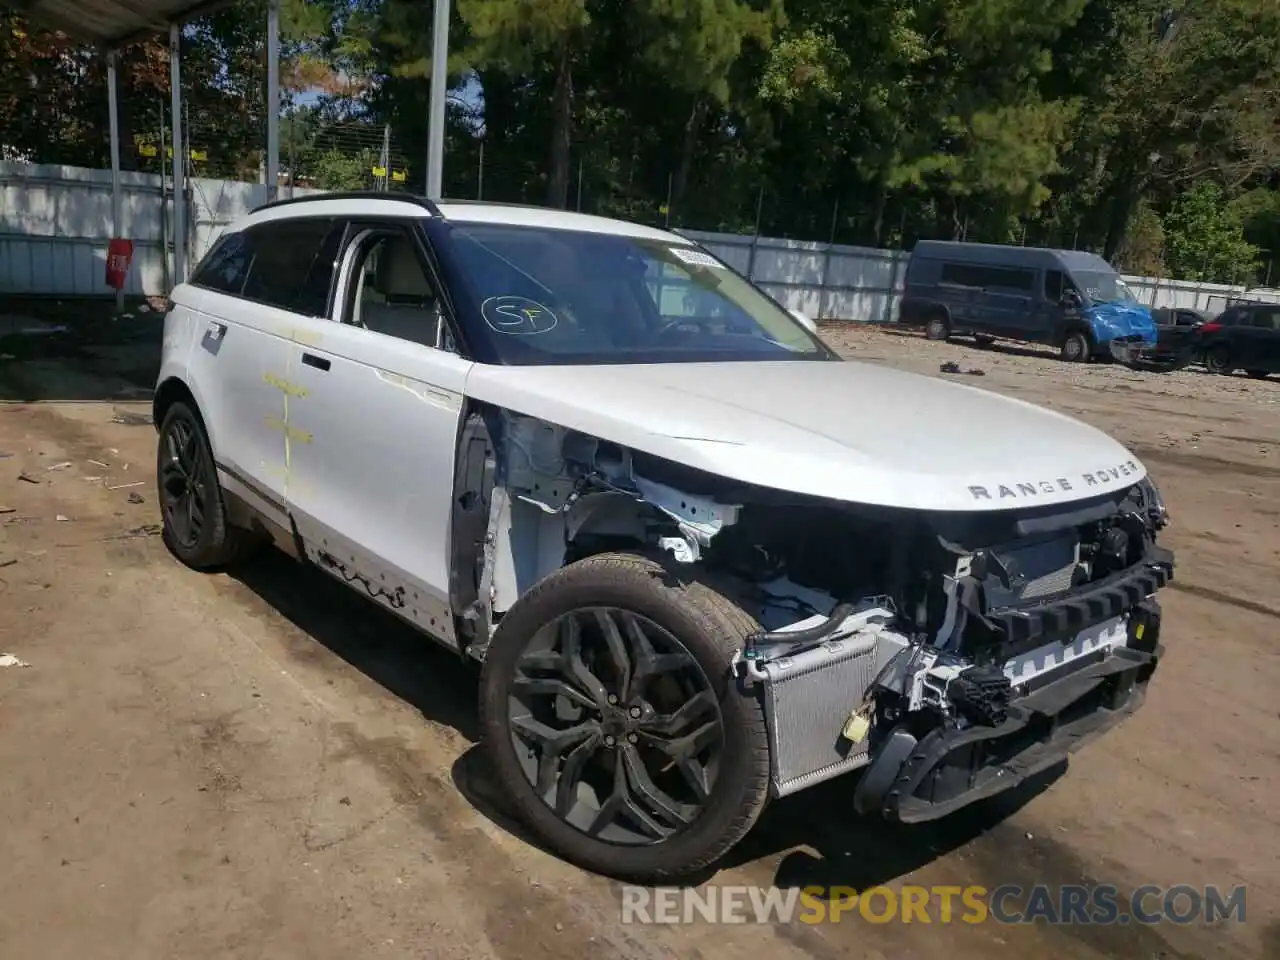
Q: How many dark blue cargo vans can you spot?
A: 1